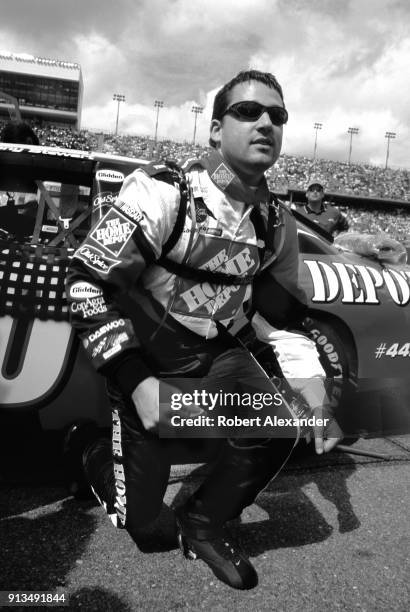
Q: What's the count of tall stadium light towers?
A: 6